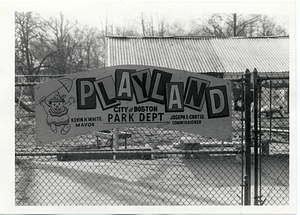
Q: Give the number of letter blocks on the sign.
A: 8